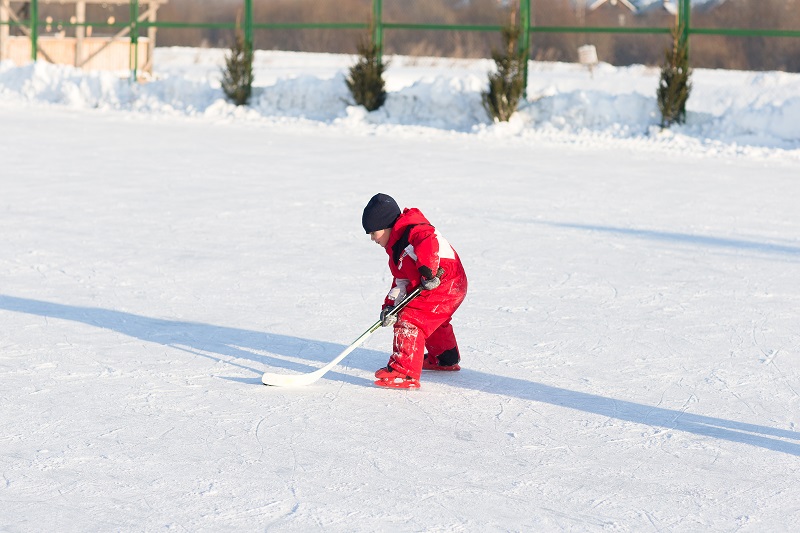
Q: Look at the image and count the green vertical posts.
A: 6